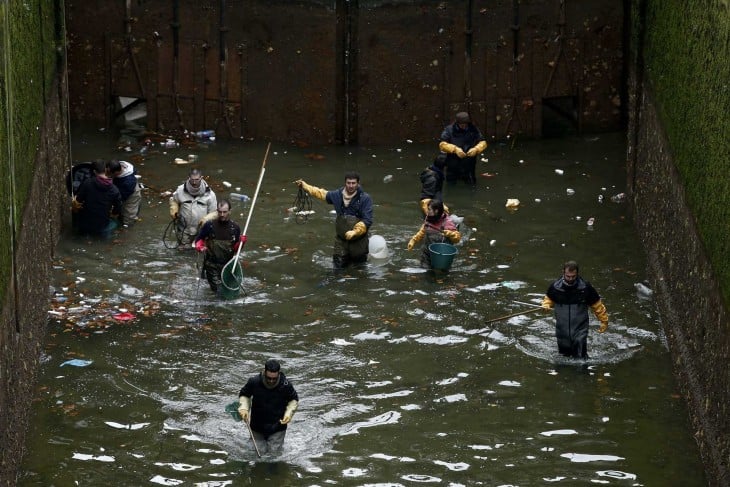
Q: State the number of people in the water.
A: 10